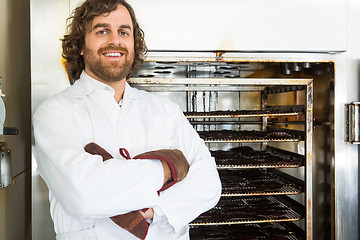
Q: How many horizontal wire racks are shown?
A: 6